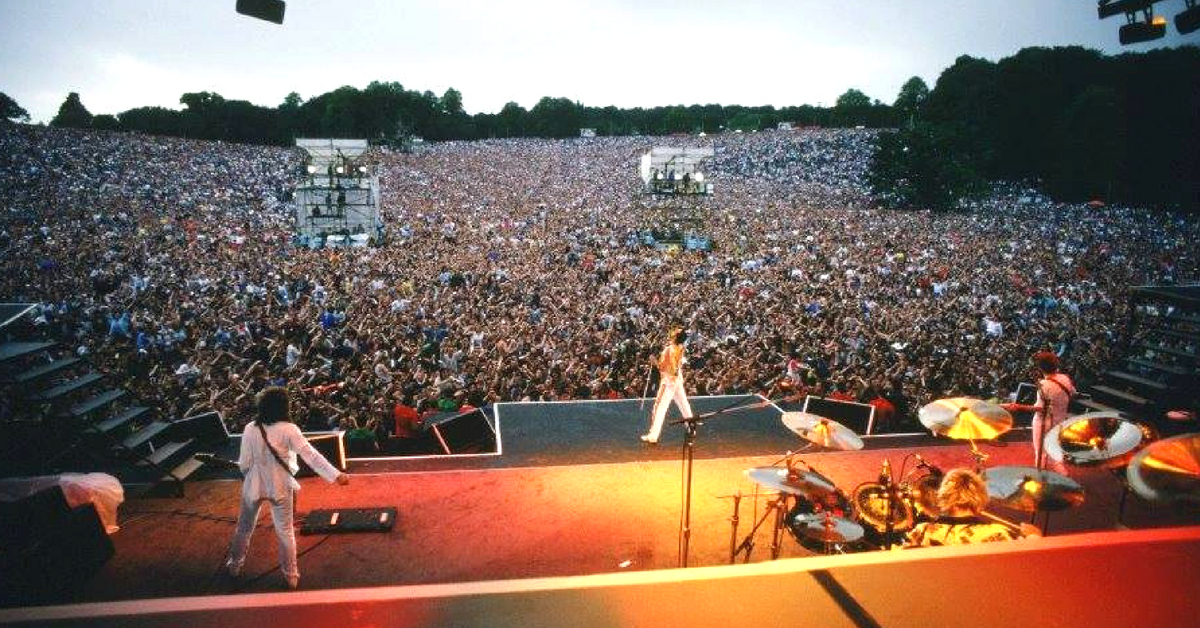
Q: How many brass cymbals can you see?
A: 7